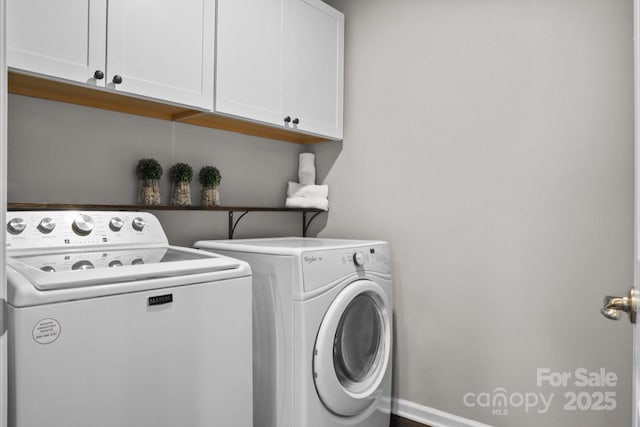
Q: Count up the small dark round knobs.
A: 4